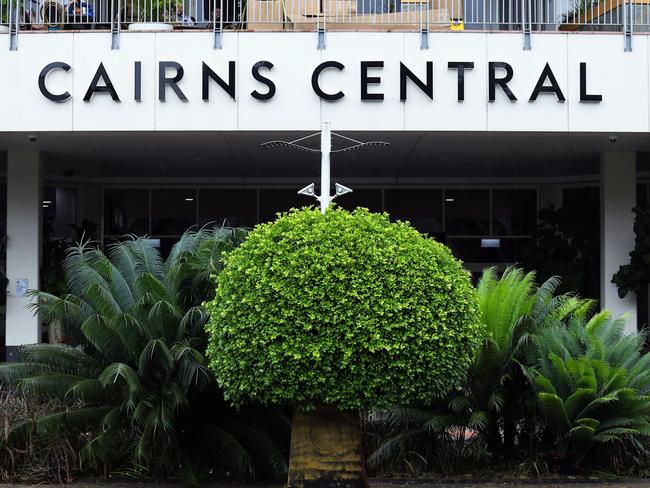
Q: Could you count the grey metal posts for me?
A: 7